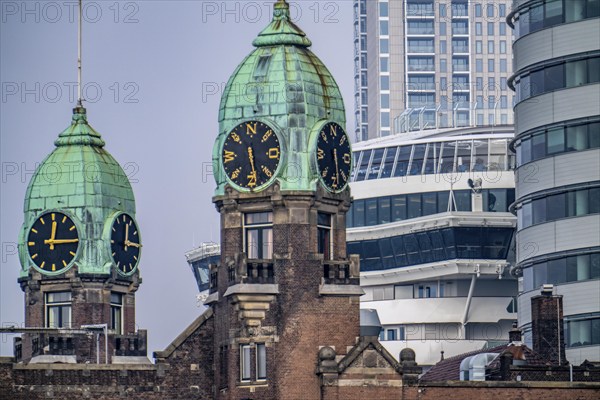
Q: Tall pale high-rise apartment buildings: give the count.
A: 1